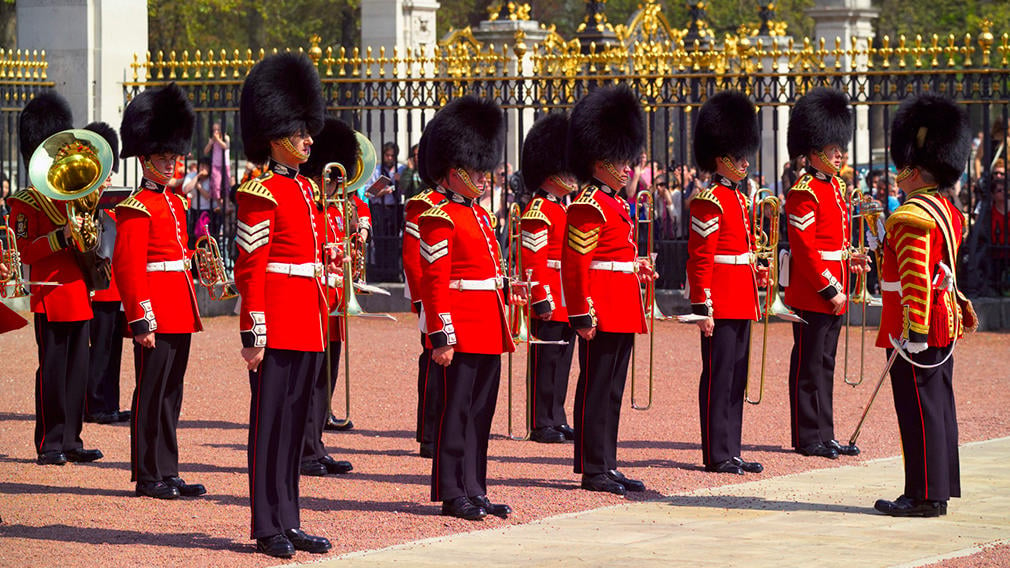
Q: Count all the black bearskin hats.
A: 12